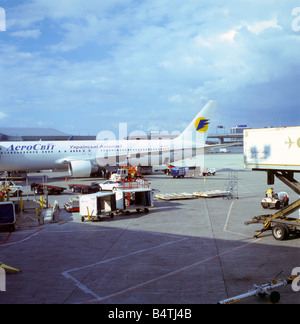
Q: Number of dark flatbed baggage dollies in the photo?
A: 2